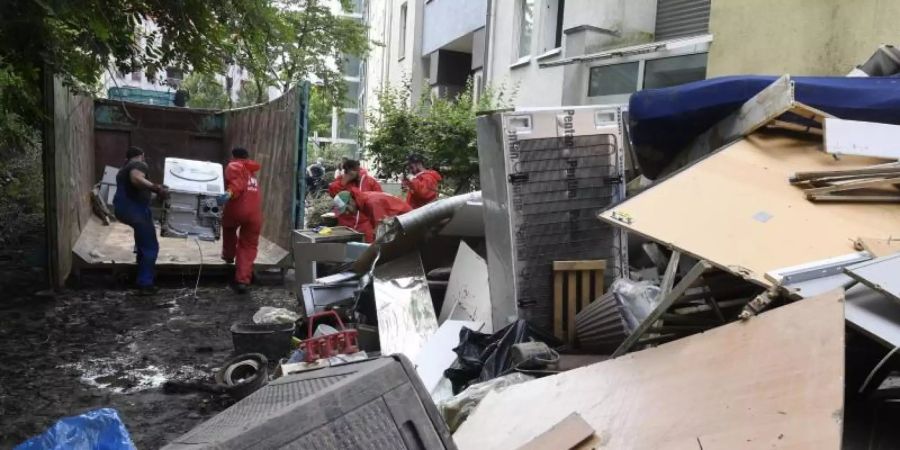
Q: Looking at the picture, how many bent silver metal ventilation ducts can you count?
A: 1